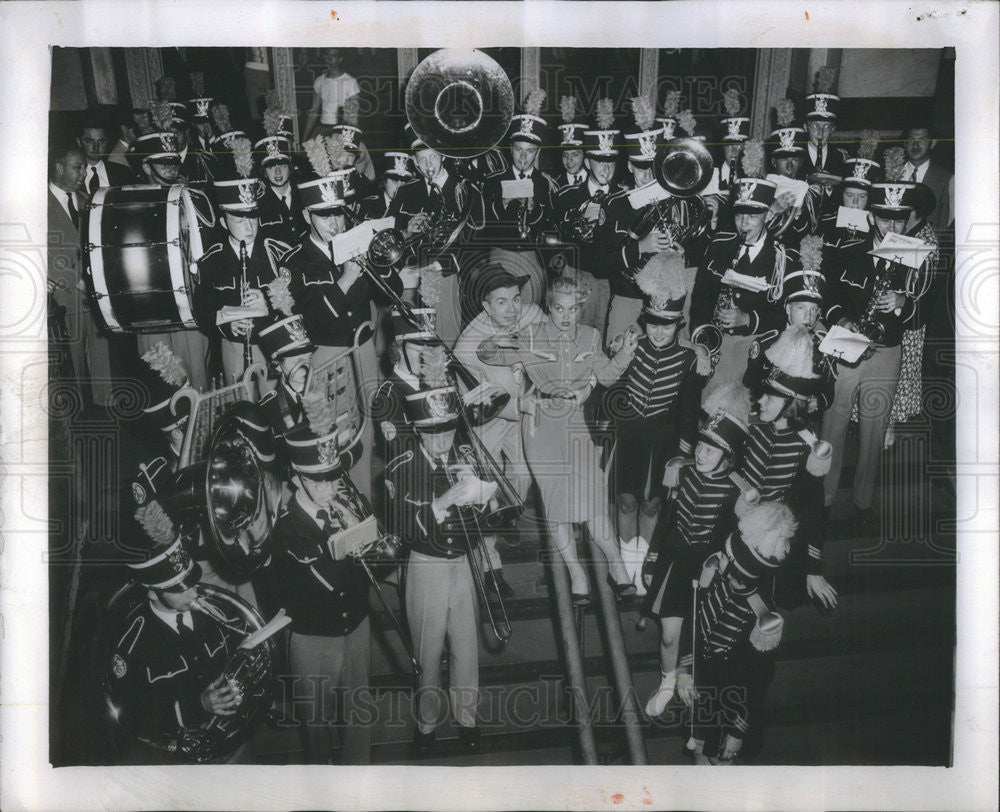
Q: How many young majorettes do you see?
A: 4